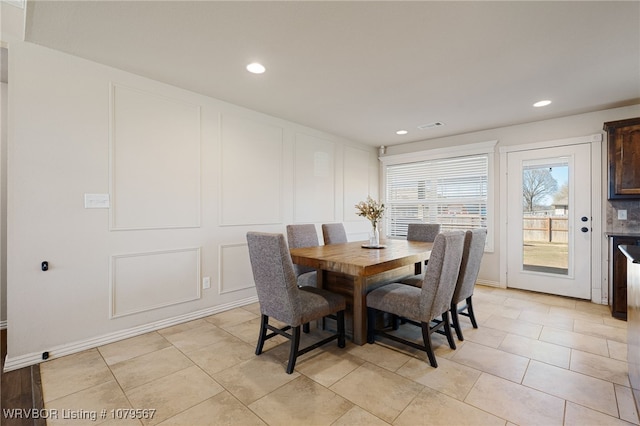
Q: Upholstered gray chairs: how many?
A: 6